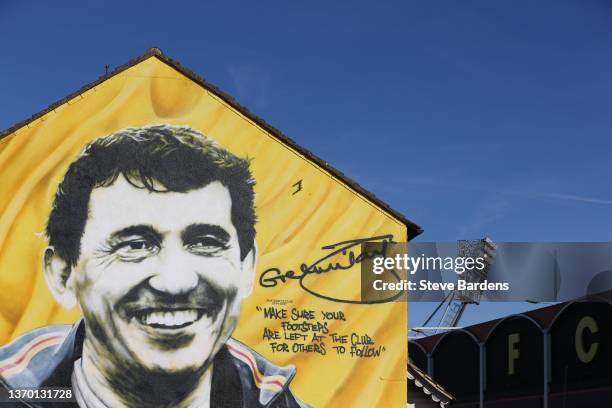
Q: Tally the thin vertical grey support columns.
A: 3